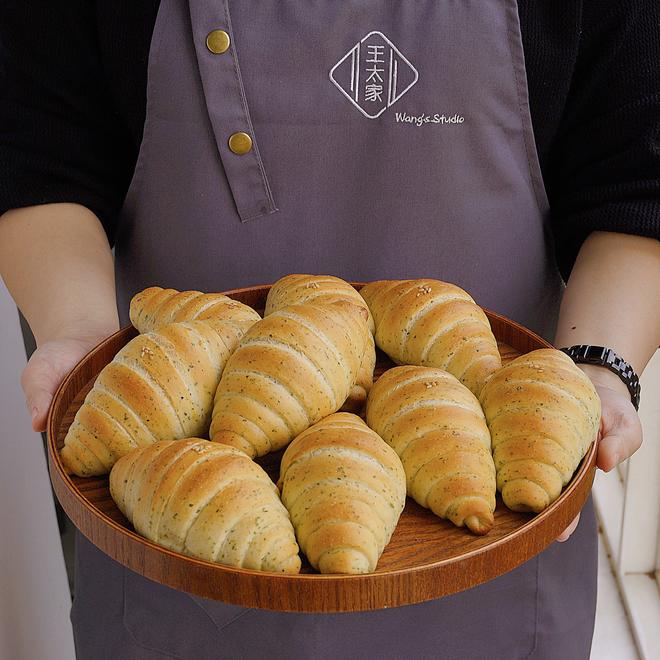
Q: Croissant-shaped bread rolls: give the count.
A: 9